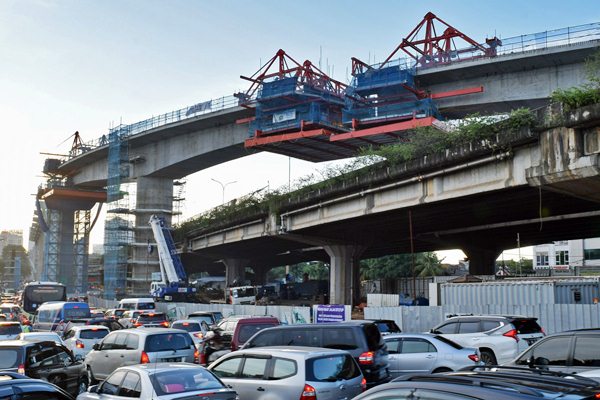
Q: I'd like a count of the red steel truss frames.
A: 2